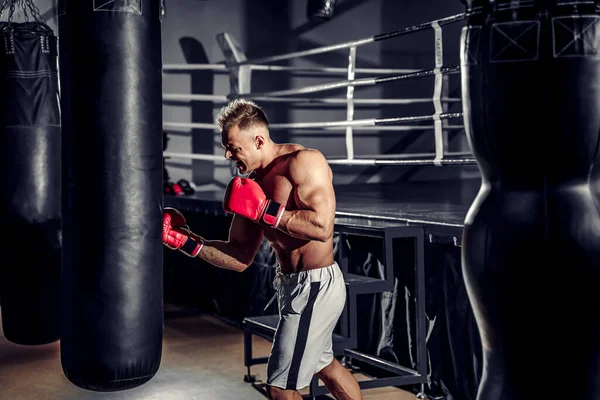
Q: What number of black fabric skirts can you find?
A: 1